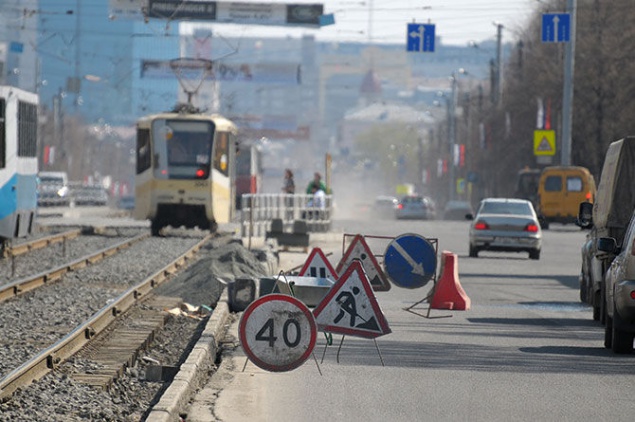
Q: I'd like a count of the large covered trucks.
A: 1